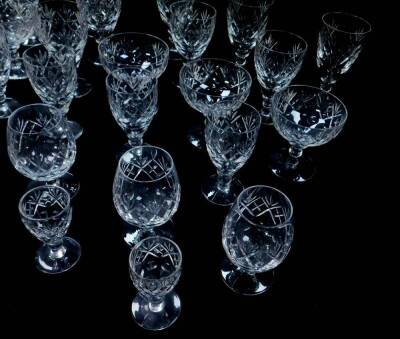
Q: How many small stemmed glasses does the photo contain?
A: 2